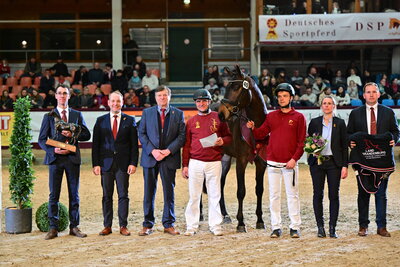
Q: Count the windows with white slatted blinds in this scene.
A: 2